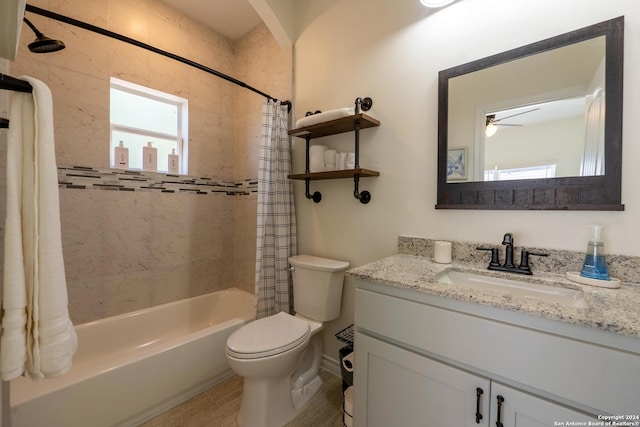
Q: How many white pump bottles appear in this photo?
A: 3